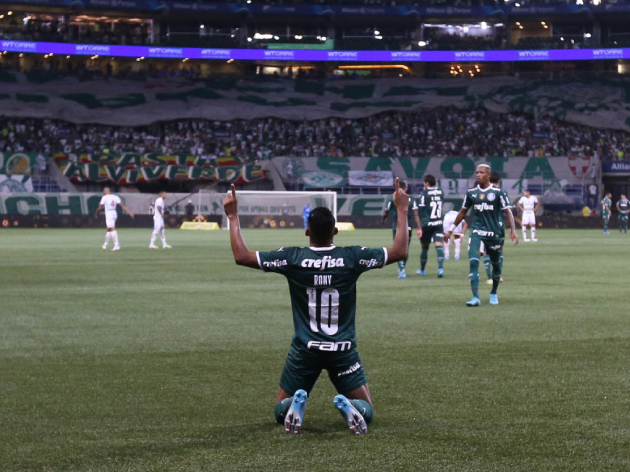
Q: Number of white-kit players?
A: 4